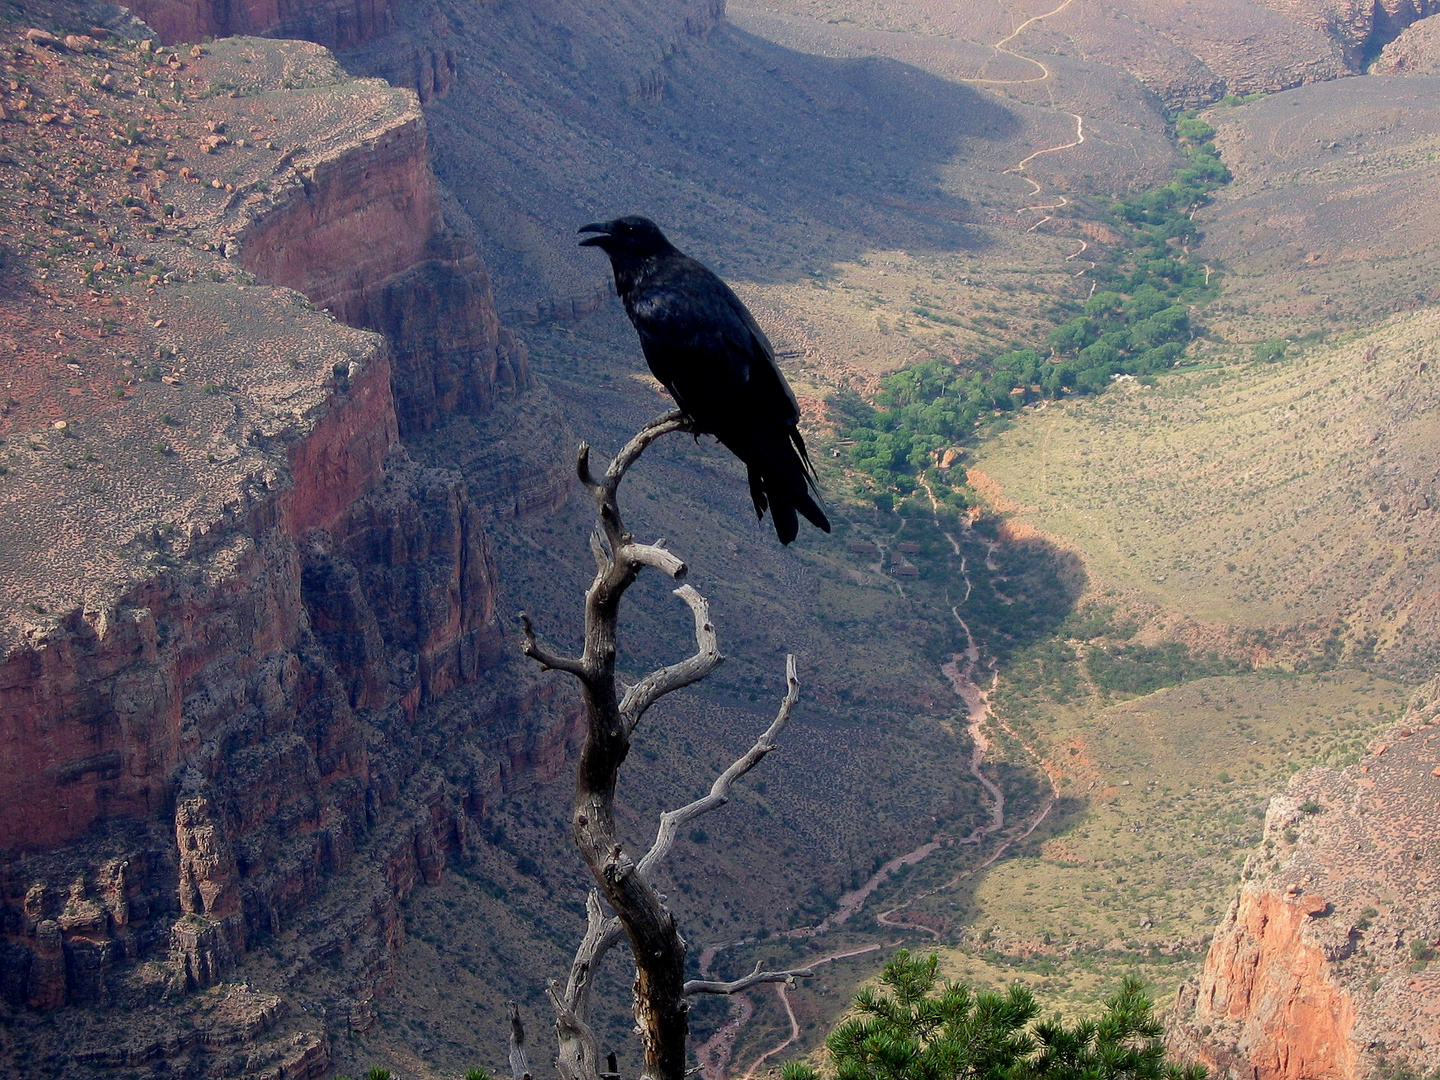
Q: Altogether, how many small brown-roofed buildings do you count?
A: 4